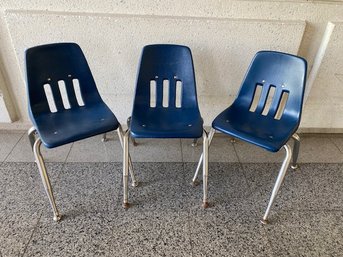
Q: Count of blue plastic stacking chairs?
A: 3